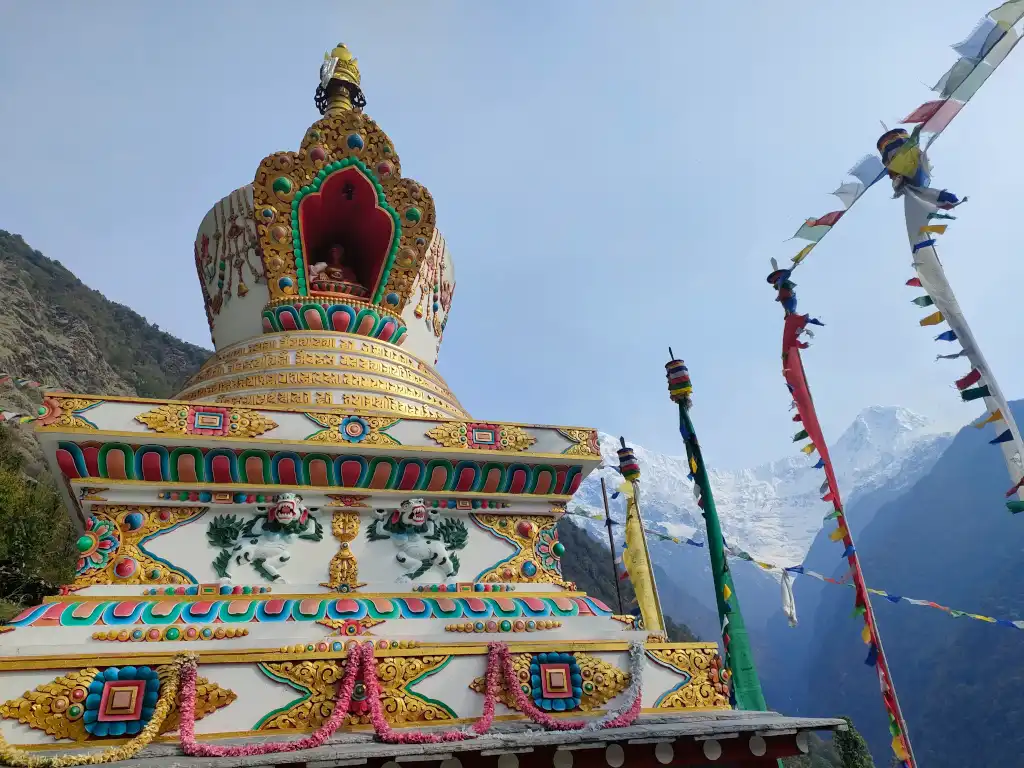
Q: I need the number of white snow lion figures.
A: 2